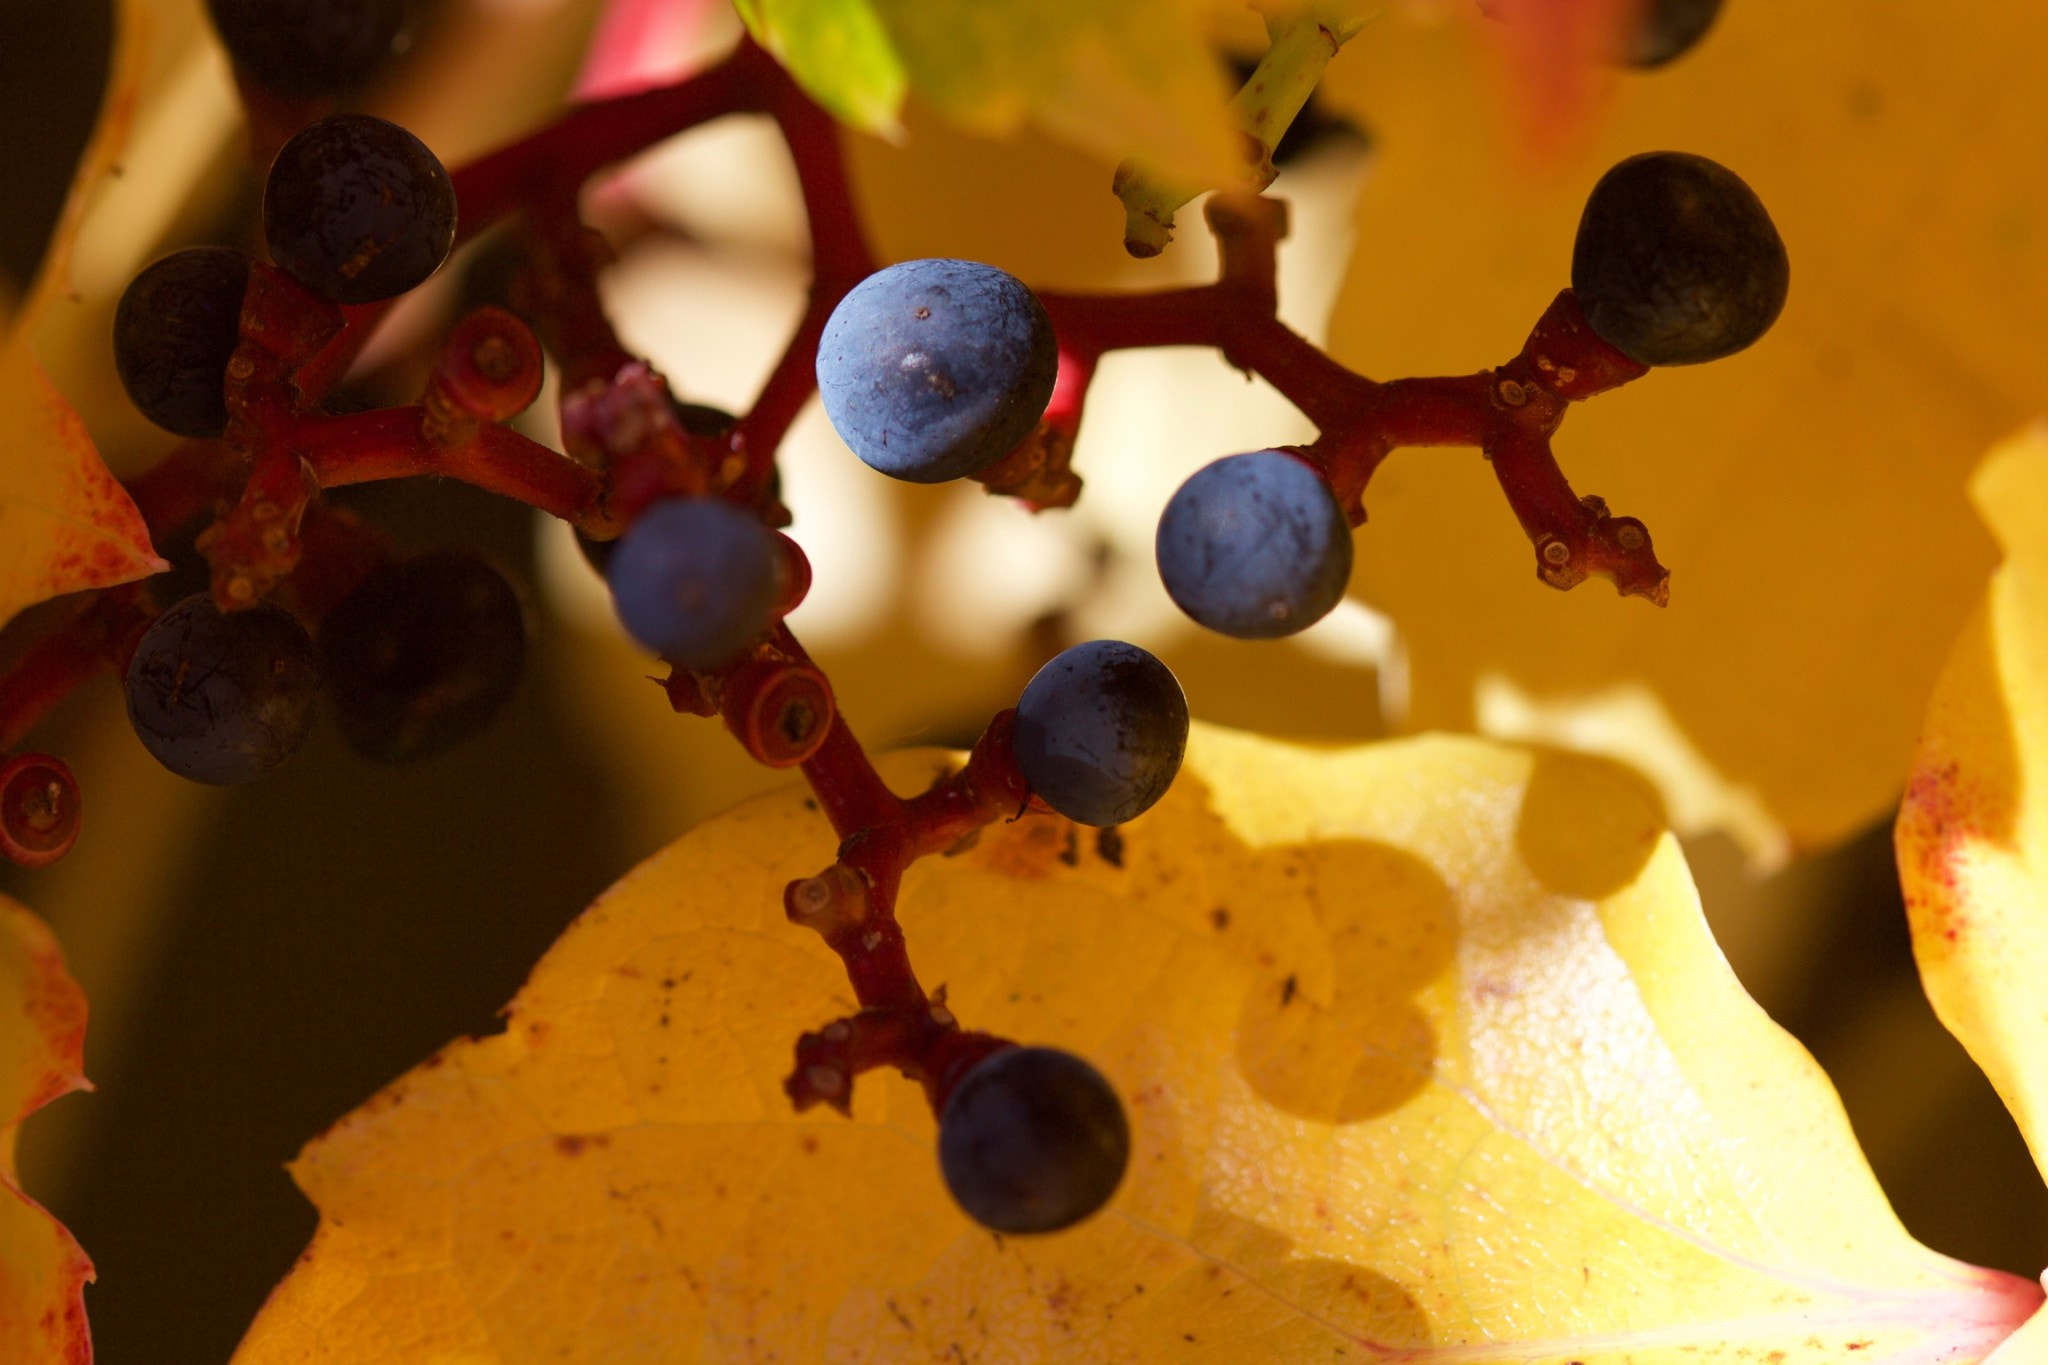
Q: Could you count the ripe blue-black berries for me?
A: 12